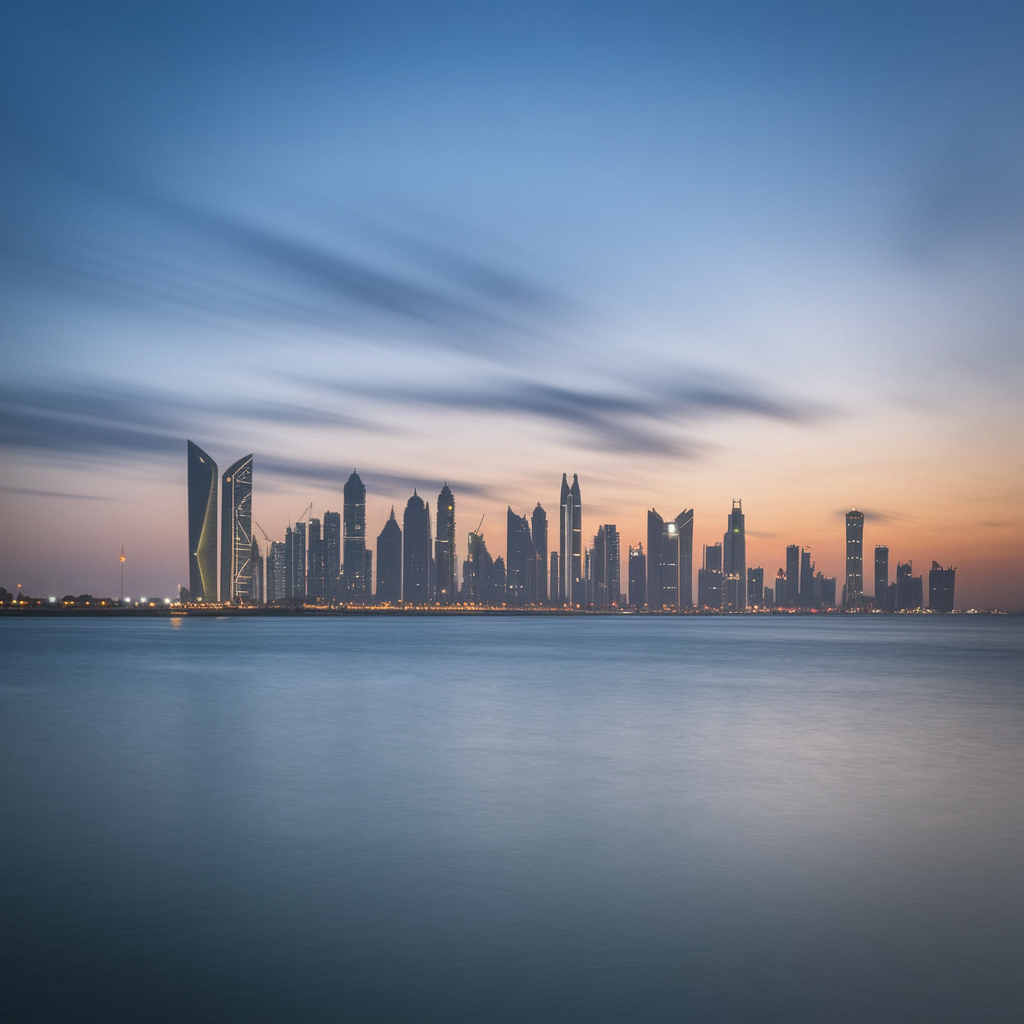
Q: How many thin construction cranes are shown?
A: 3